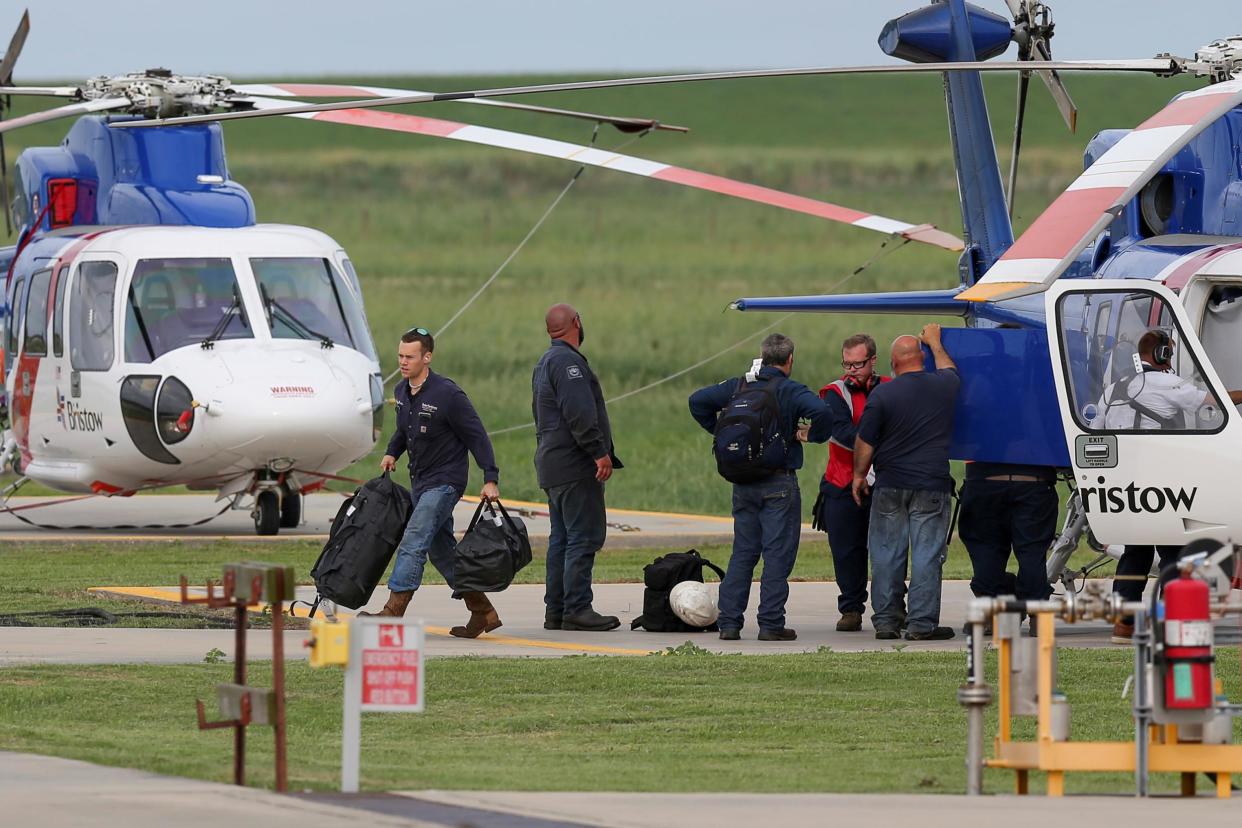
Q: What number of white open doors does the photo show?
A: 1